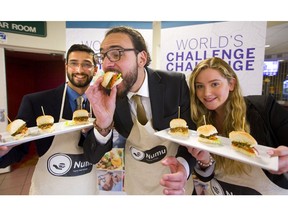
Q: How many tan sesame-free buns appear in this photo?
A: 7